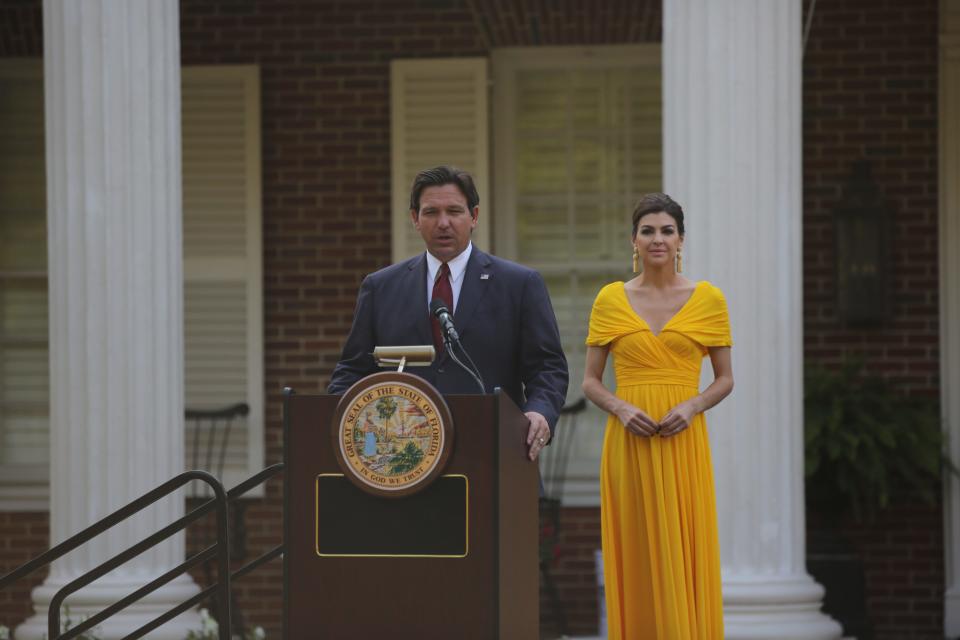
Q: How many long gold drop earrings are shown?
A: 2